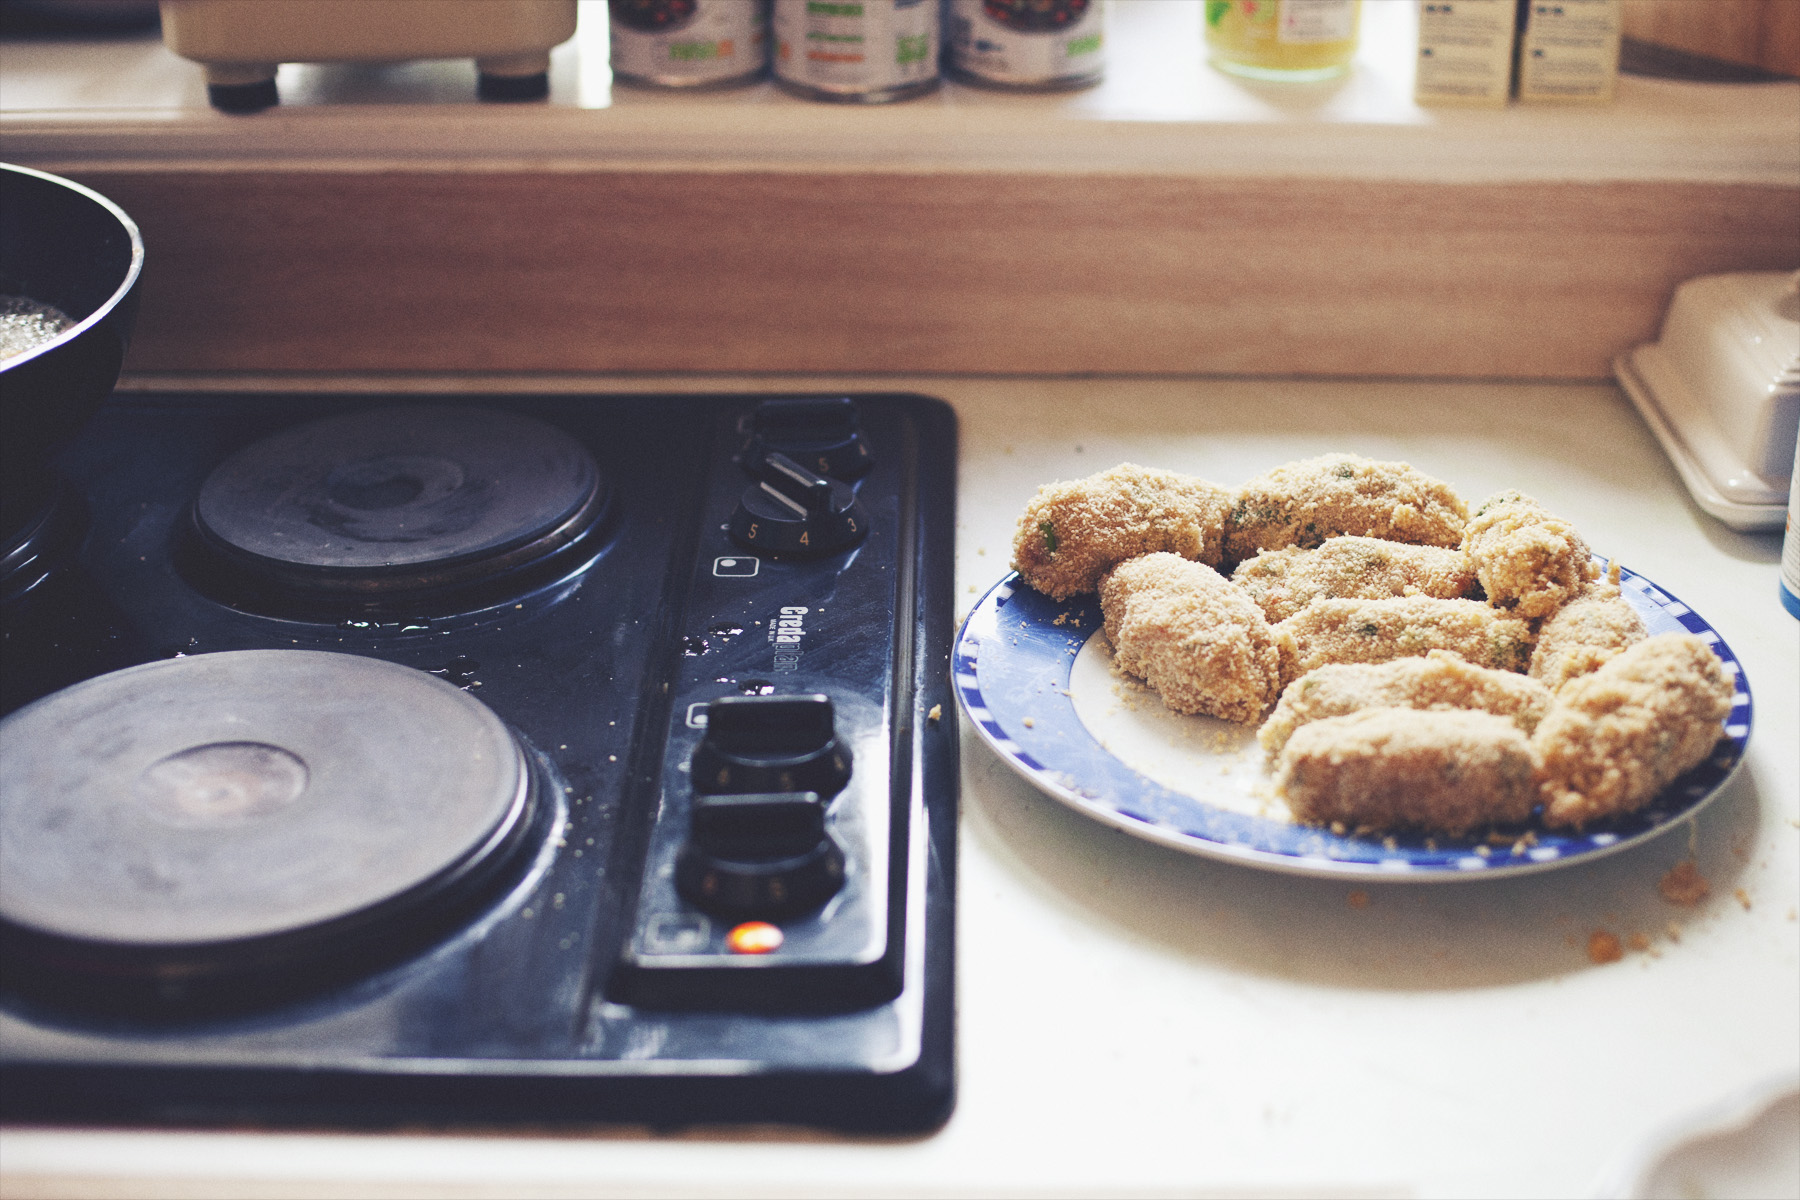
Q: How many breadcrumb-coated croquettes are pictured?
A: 10